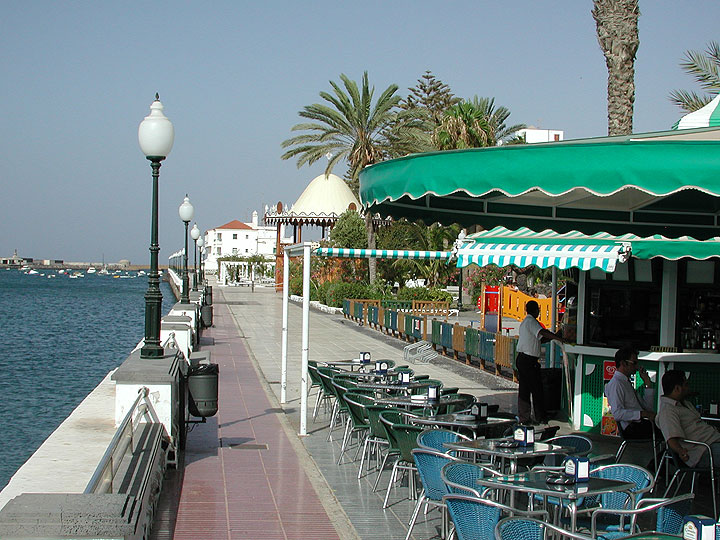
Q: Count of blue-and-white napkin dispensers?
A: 8